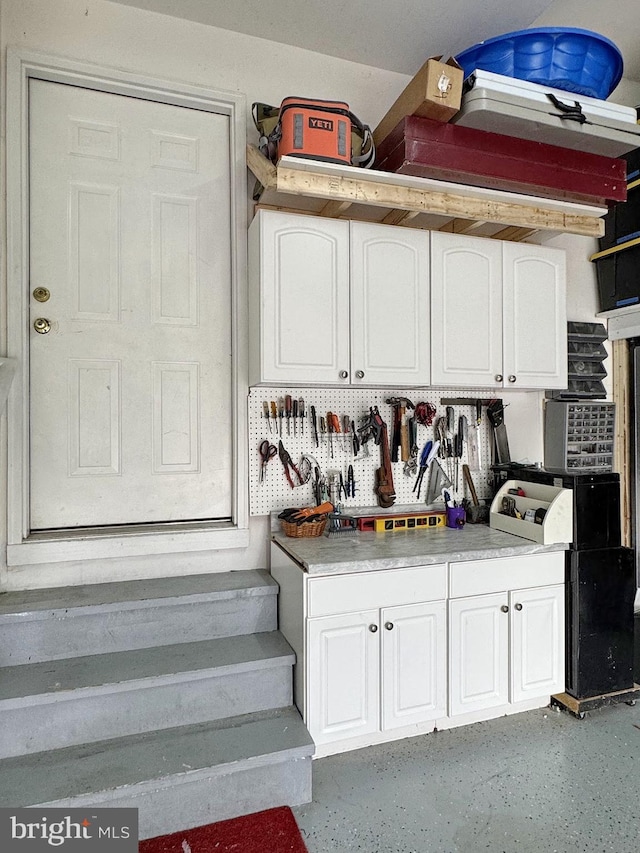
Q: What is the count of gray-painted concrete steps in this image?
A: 3